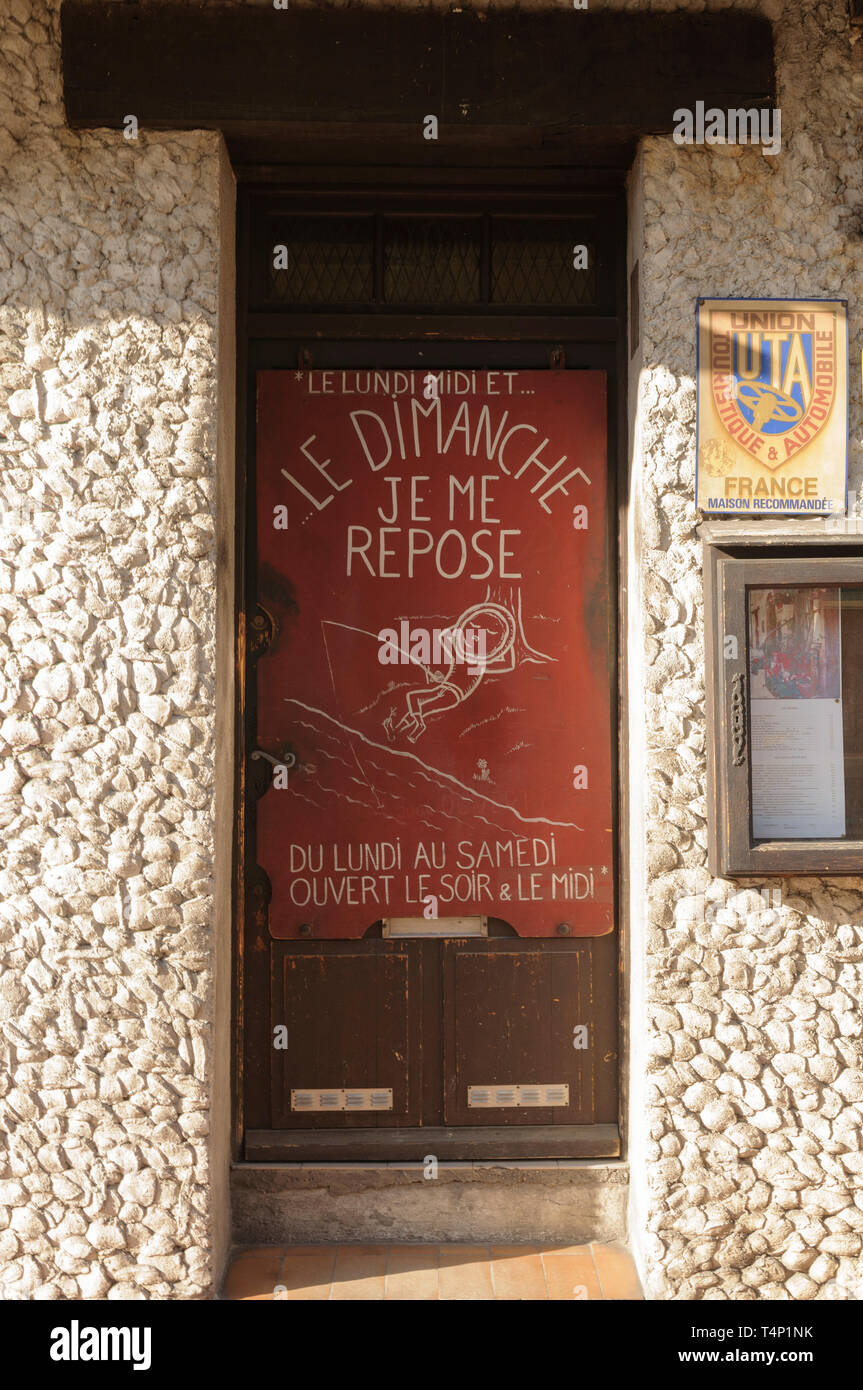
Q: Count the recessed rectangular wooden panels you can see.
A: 2